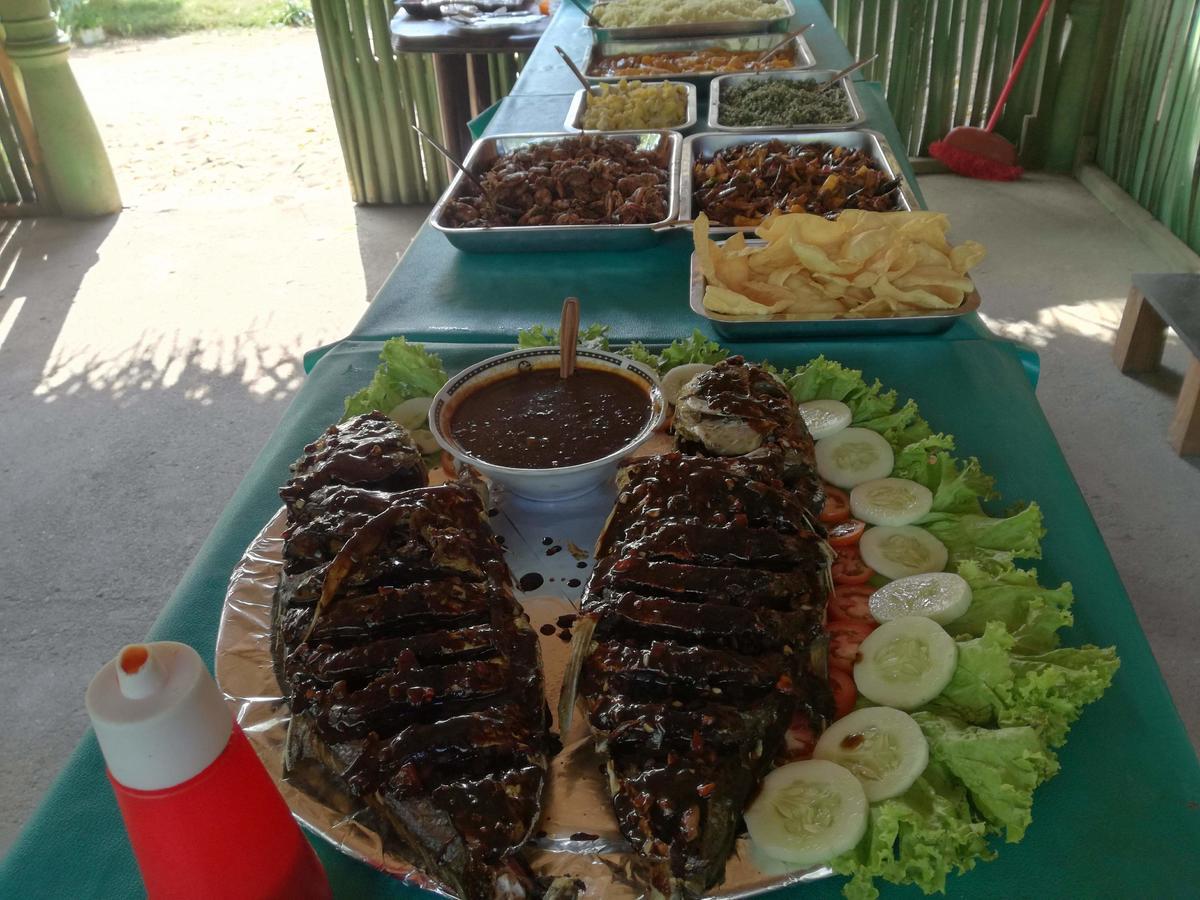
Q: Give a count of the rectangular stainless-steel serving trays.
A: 7